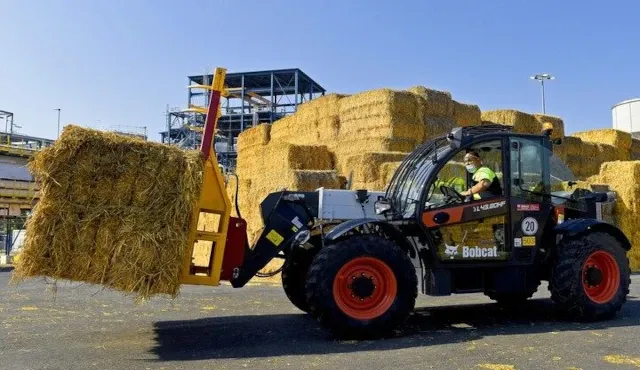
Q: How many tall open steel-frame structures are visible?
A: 1